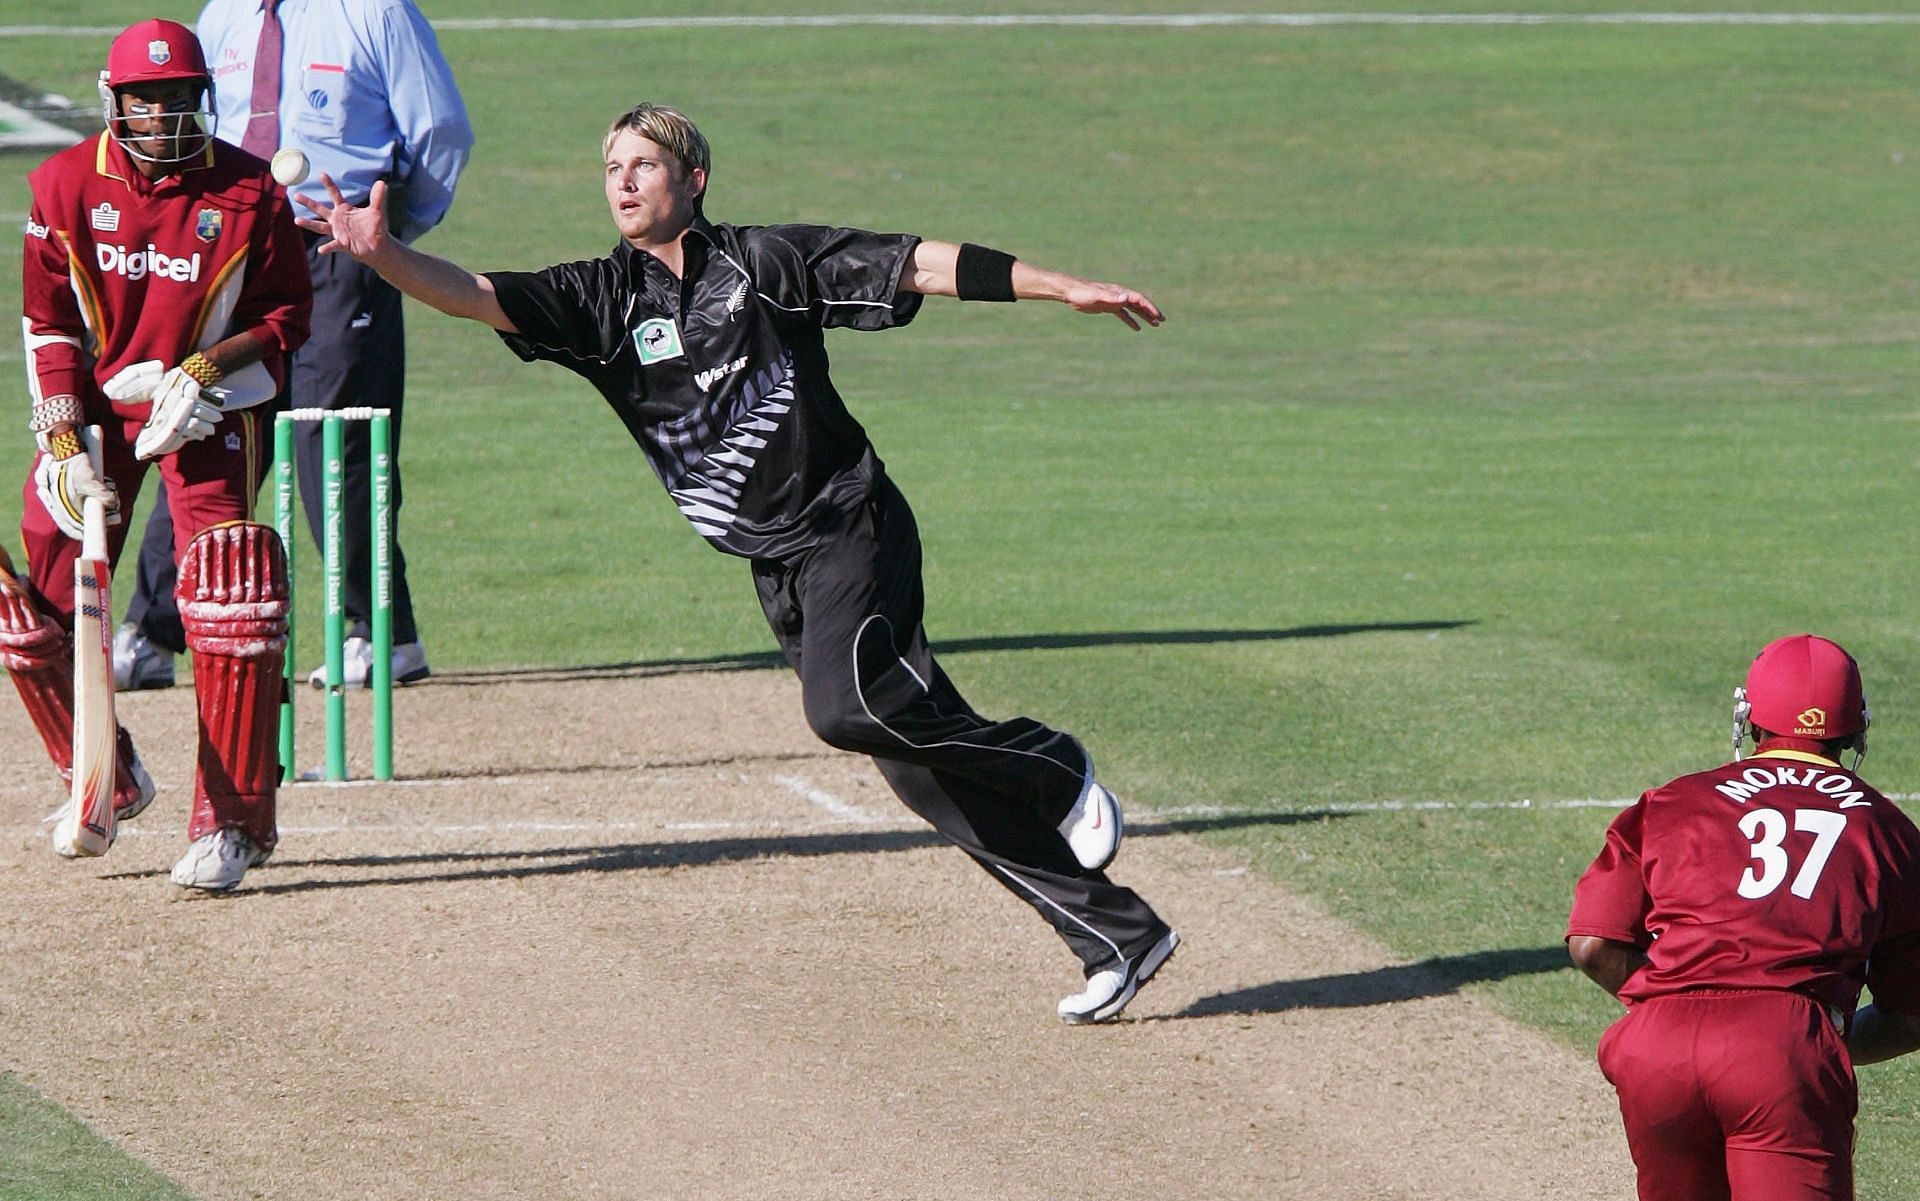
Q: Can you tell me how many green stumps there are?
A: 3